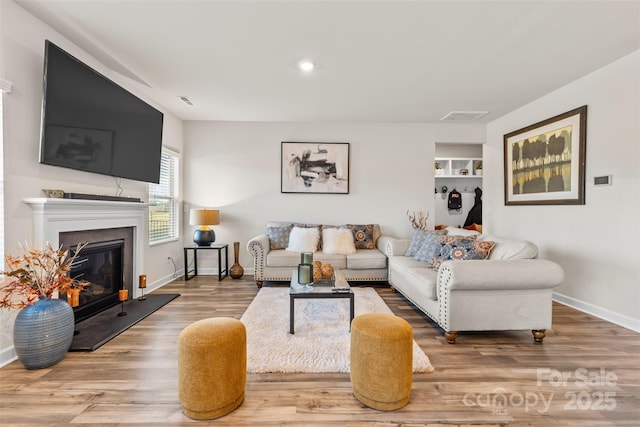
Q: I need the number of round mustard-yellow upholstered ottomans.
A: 2